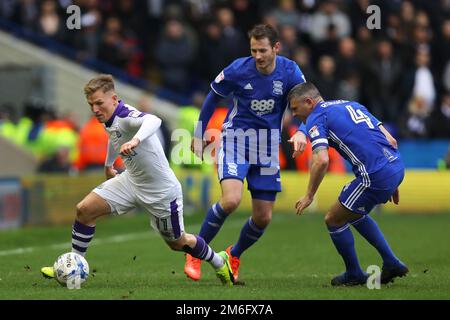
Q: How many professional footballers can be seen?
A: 3